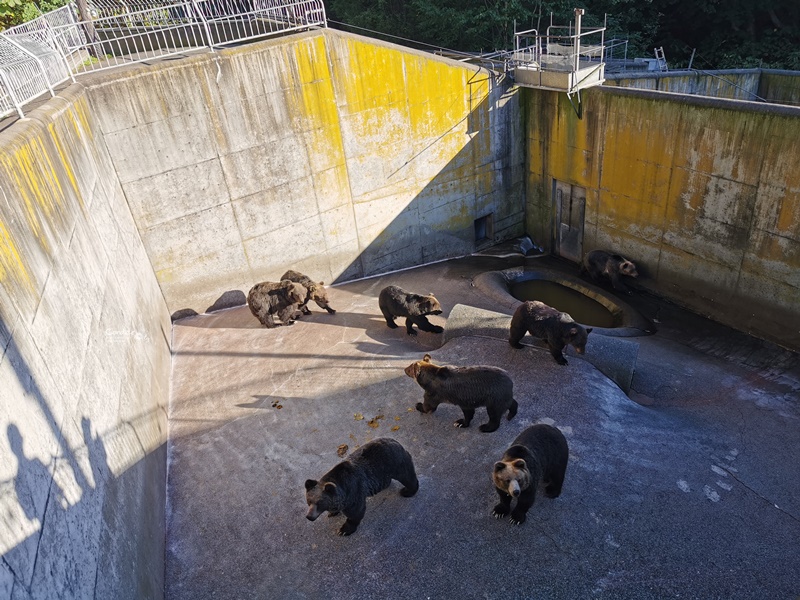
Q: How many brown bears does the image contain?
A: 8